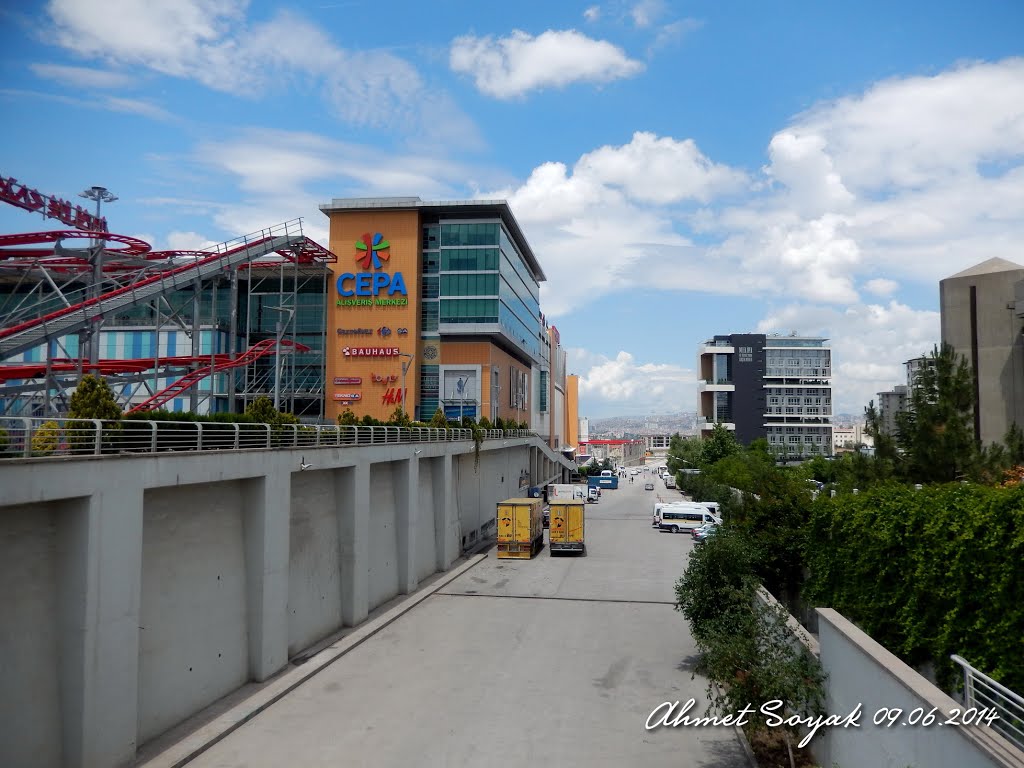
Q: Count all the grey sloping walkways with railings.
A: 1